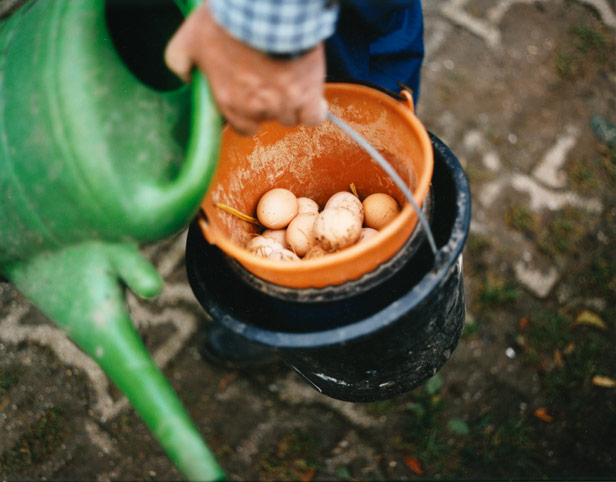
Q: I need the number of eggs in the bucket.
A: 11